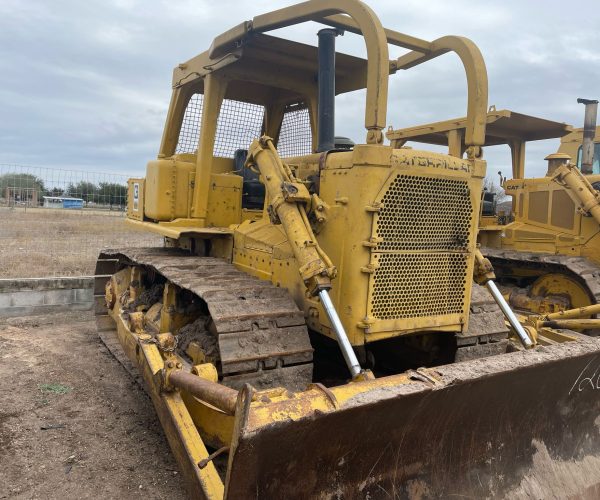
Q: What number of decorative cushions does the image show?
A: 0